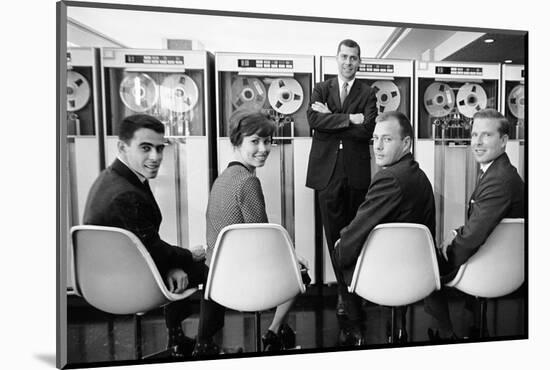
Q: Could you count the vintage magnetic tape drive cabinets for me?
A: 6